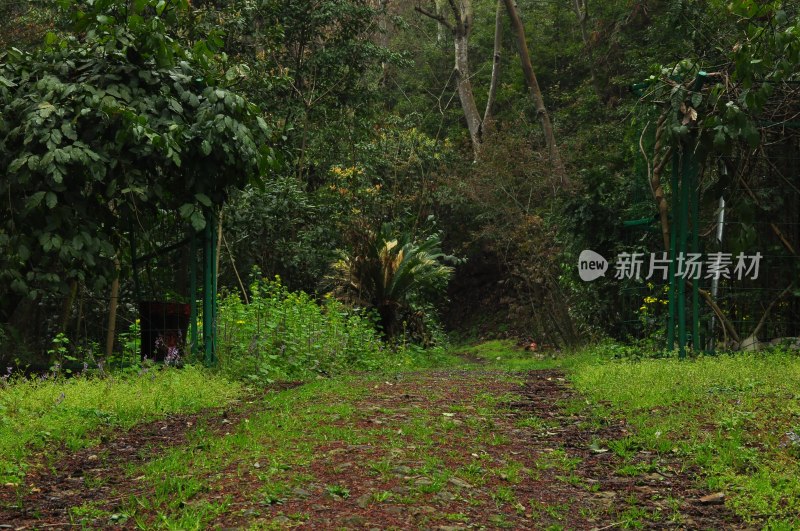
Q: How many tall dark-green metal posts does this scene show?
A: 6